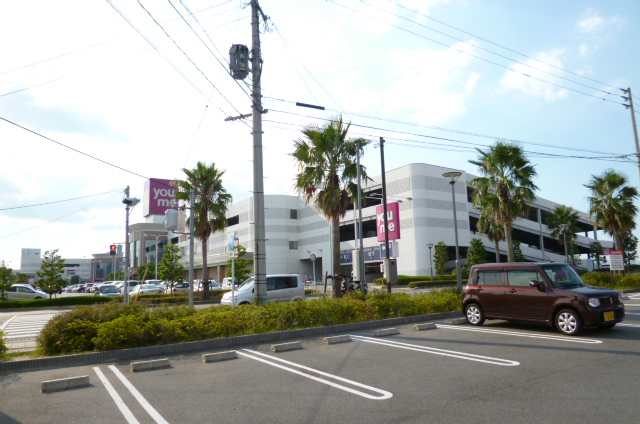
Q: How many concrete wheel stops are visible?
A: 8